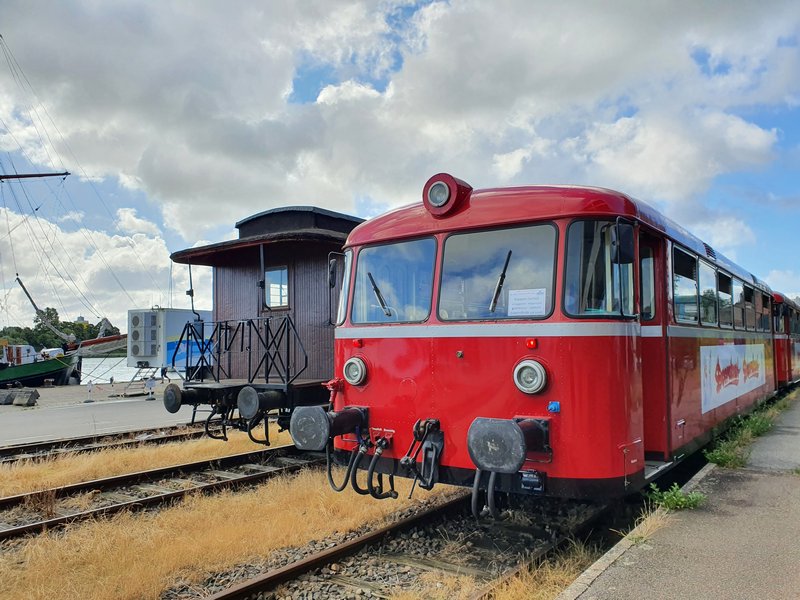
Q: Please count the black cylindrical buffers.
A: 4